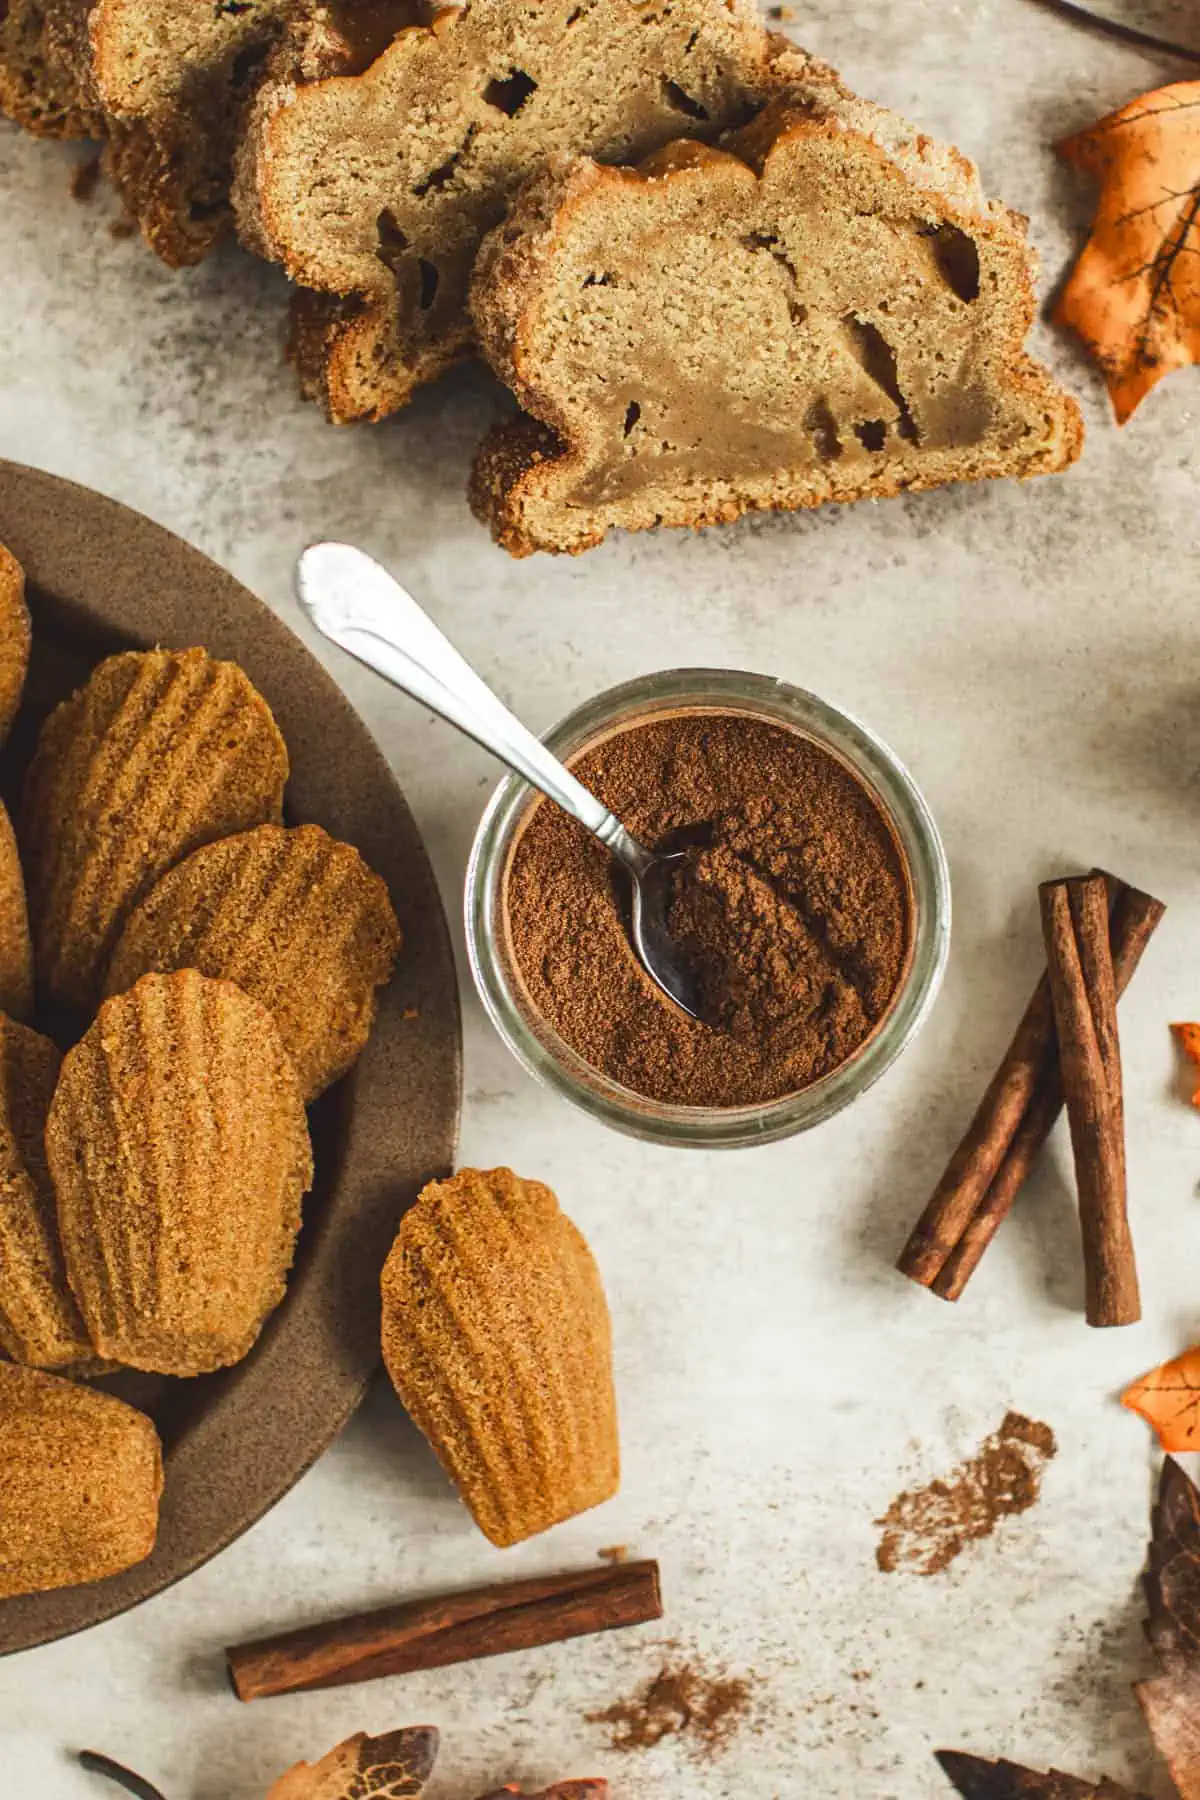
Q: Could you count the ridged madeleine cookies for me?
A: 8